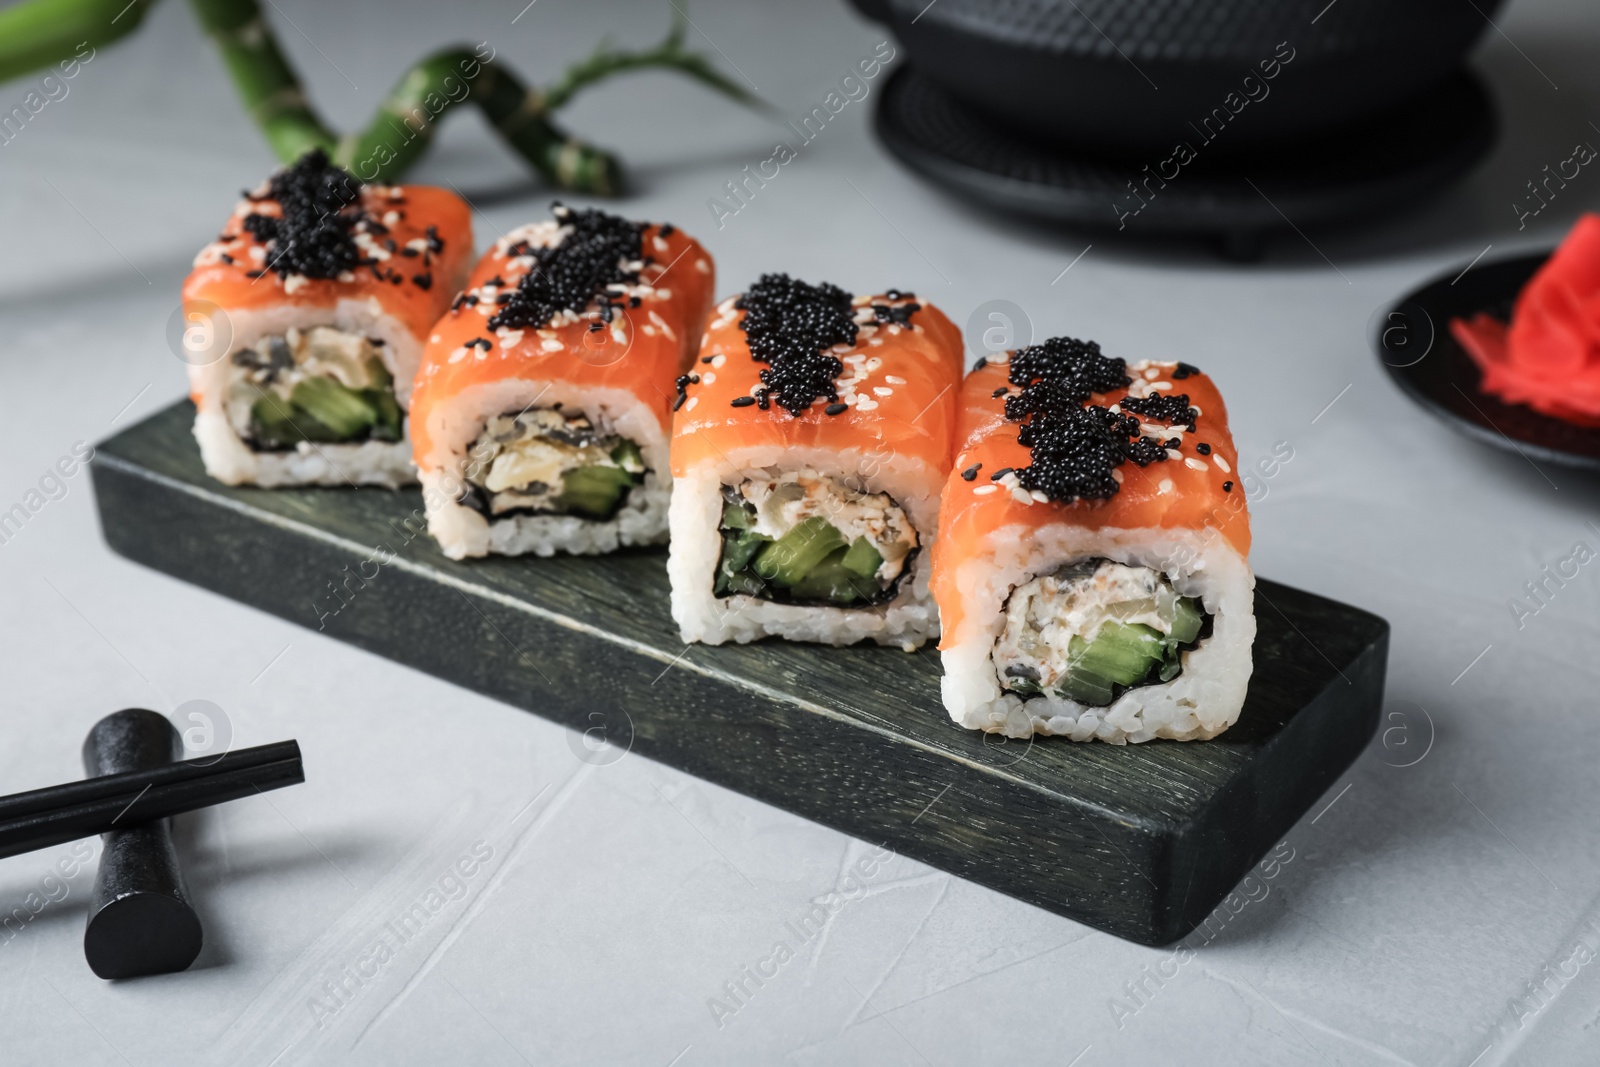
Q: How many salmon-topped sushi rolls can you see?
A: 4